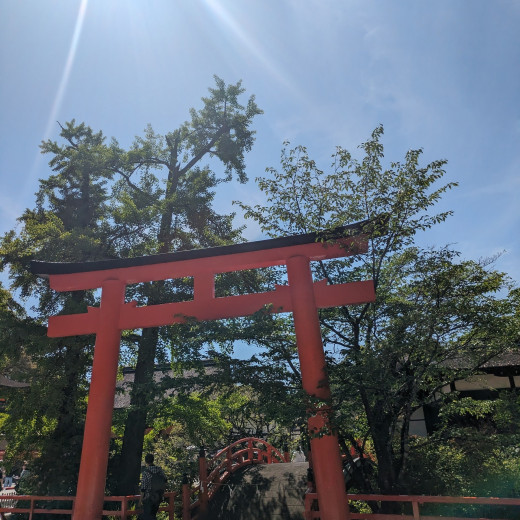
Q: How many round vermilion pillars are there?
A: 2